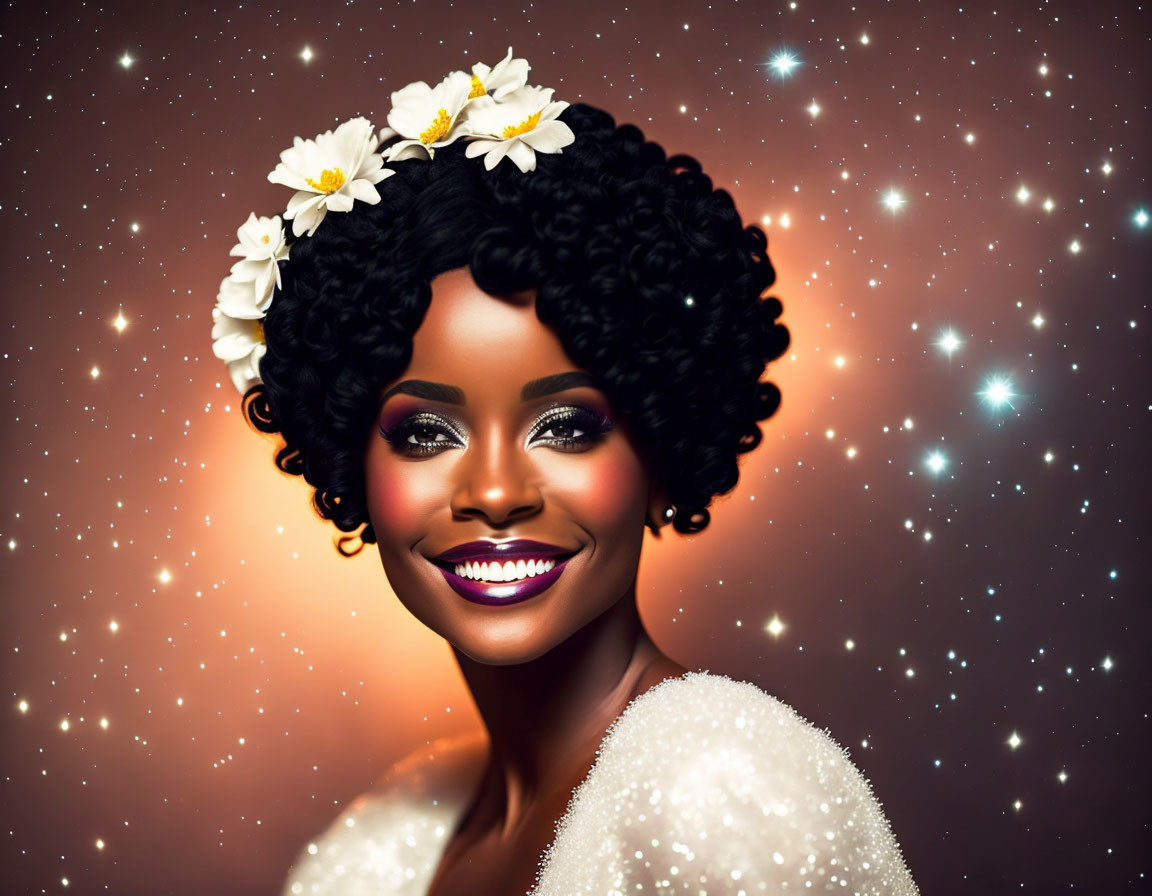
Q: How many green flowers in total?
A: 0